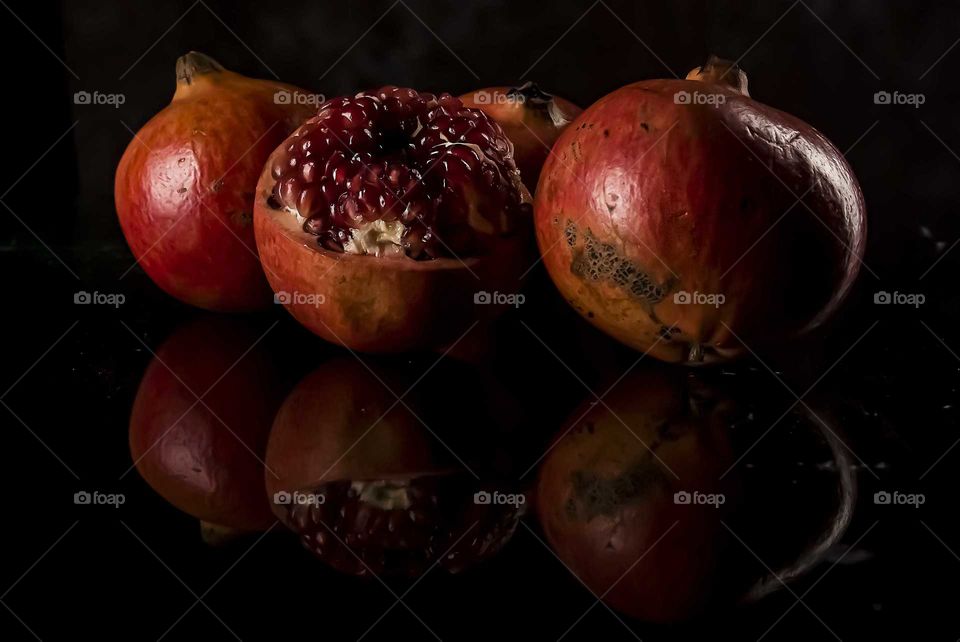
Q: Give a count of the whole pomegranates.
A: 3